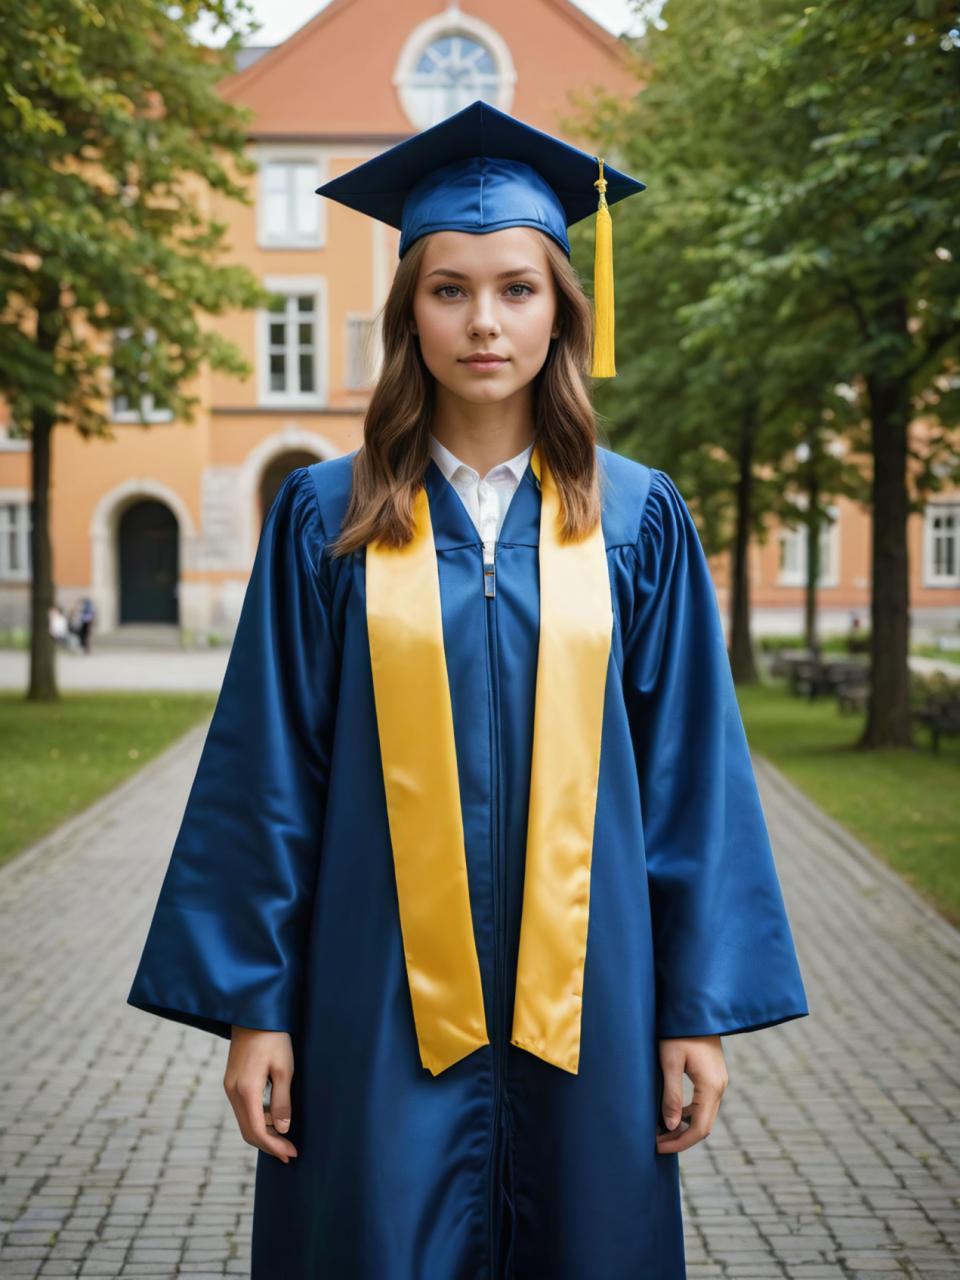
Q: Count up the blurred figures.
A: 2